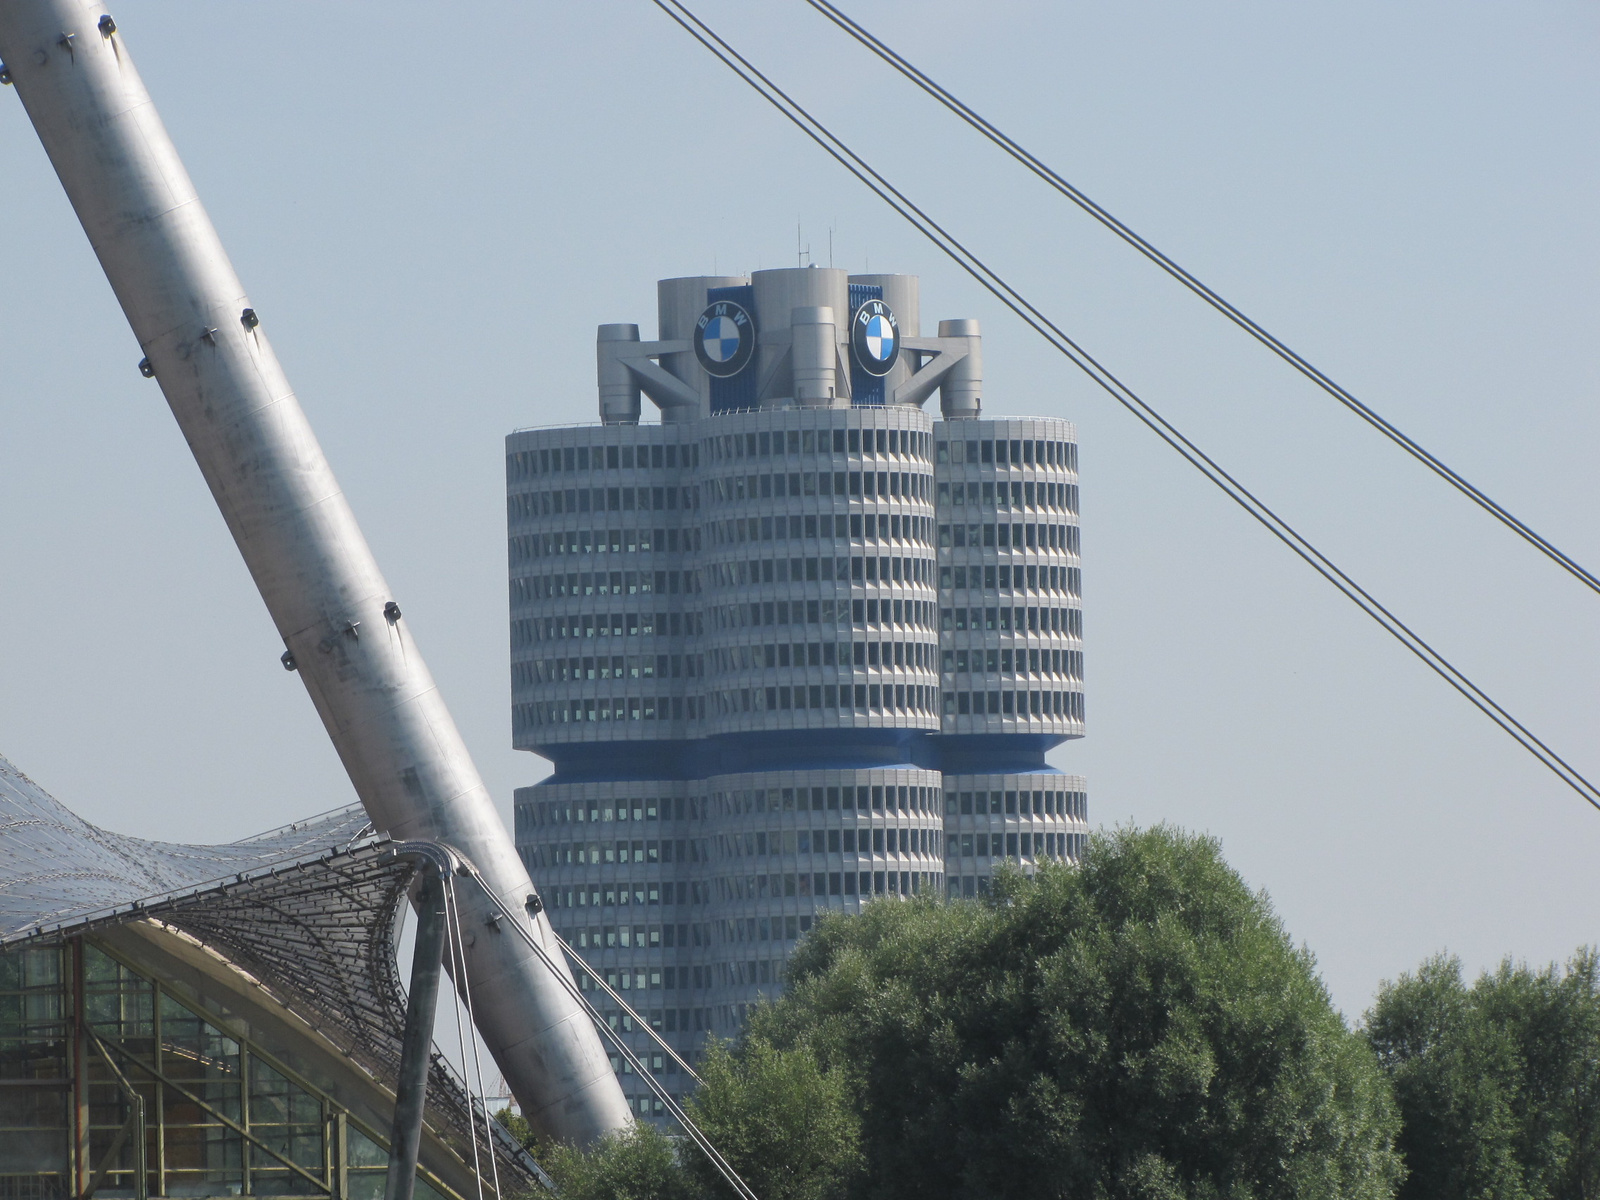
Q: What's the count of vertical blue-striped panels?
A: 2